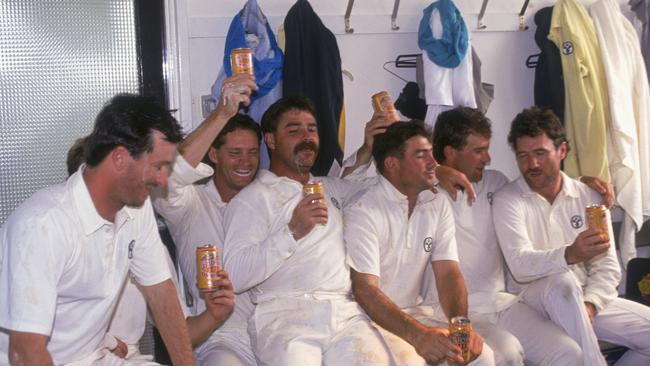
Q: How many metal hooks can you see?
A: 4